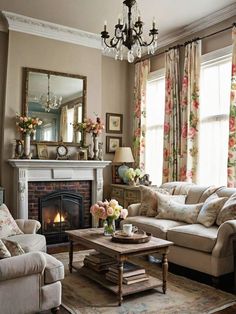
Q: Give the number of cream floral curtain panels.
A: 4